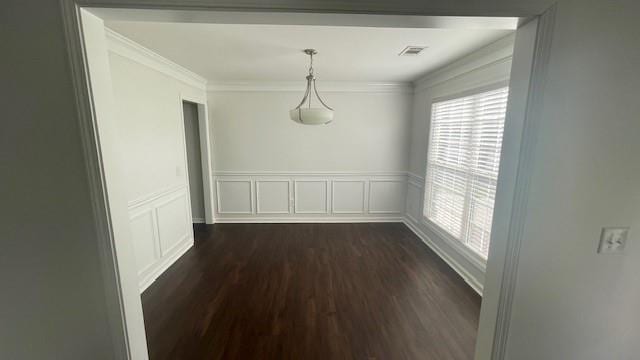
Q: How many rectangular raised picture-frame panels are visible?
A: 8